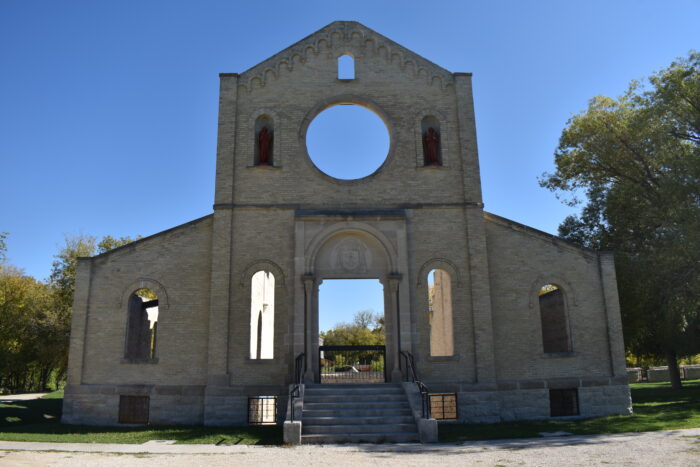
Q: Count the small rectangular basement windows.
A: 4